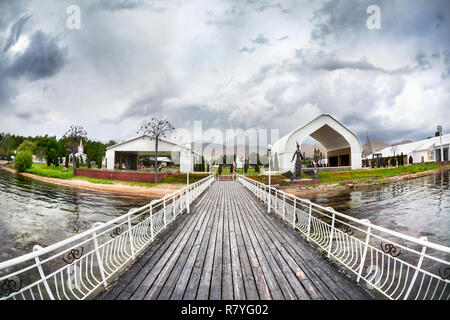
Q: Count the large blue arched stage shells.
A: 0